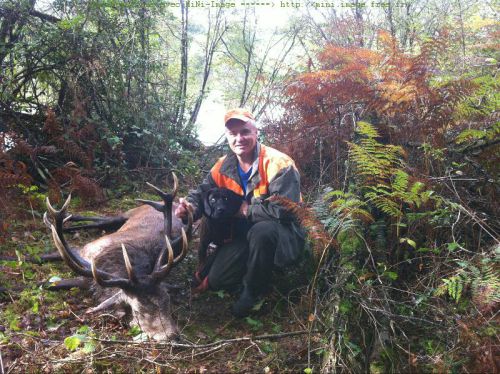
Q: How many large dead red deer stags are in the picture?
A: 1